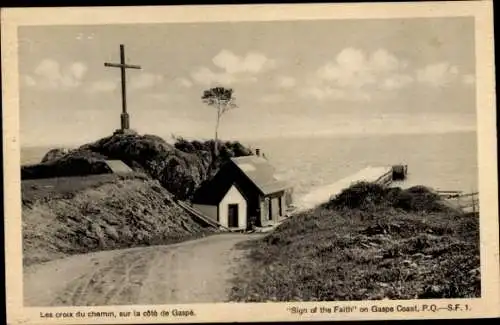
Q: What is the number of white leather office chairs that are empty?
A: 0